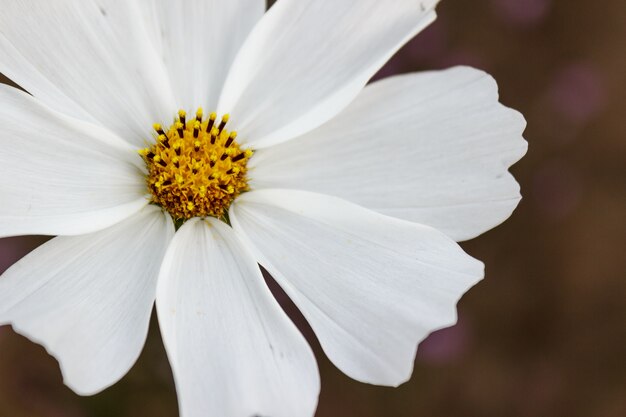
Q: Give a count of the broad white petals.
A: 8